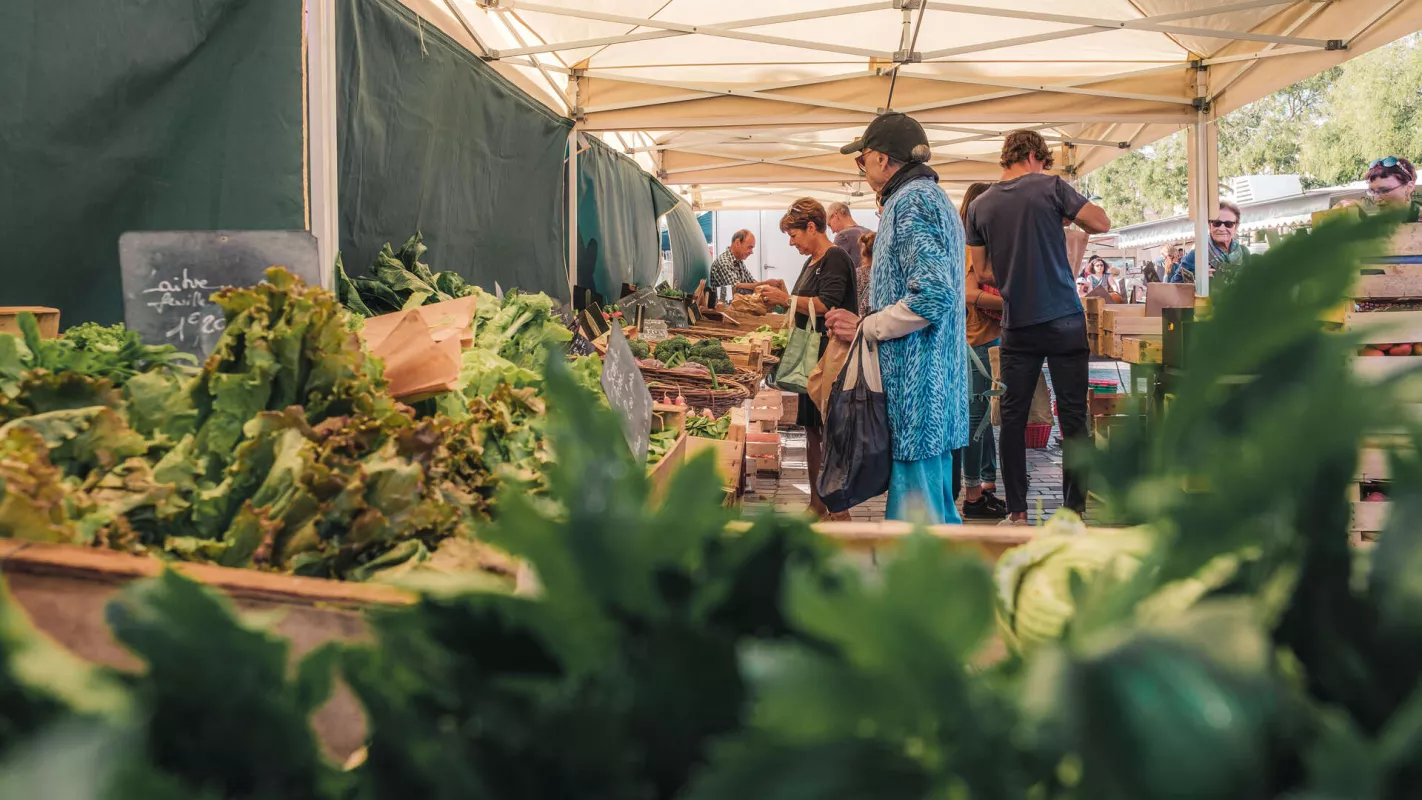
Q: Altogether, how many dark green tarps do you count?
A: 4